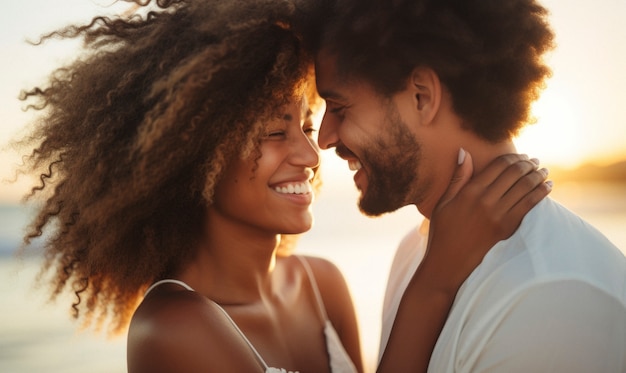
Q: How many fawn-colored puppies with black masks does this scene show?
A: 0